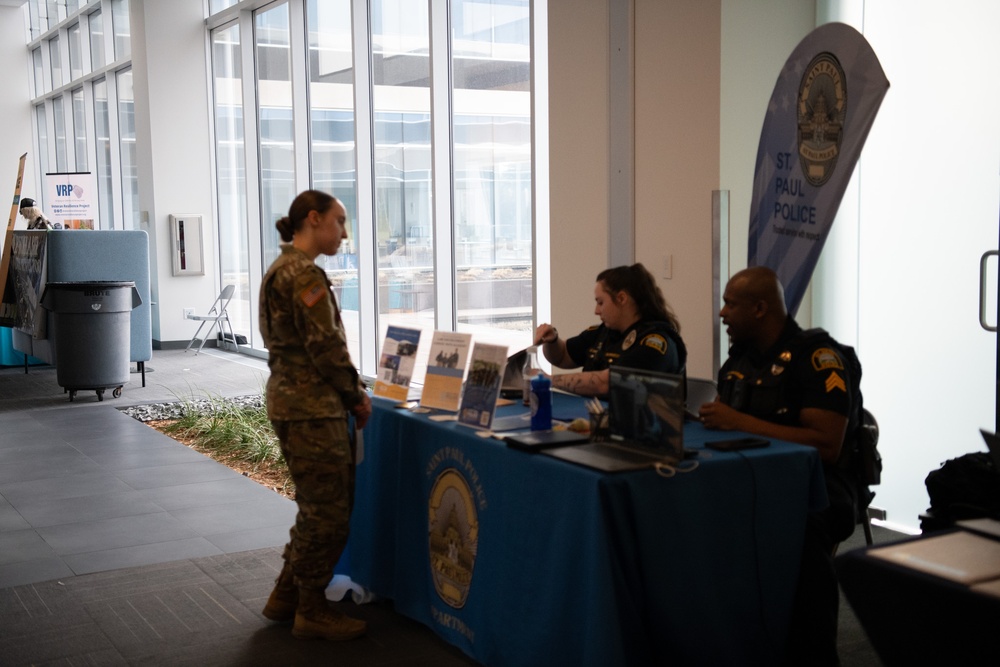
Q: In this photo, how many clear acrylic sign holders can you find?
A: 3